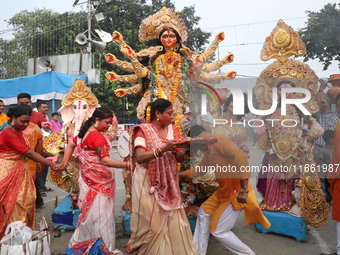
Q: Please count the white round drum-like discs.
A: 1